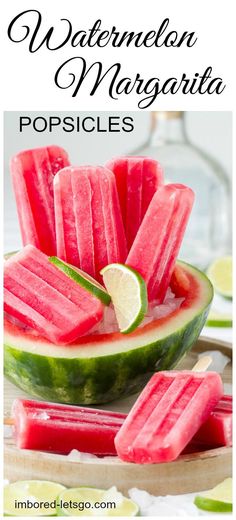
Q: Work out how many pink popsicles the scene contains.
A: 8